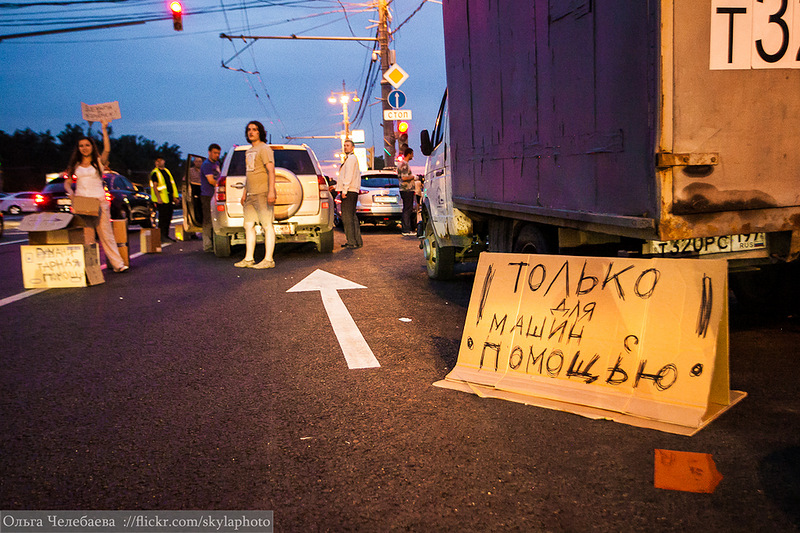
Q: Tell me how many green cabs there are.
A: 0